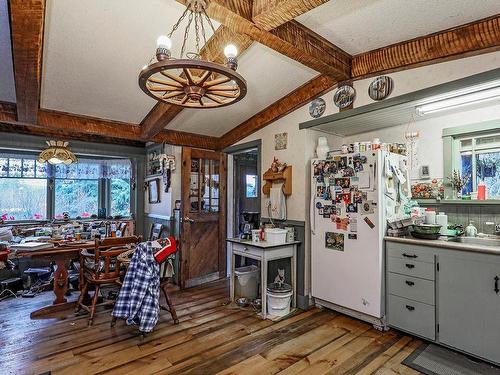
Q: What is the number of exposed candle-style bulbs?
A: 2